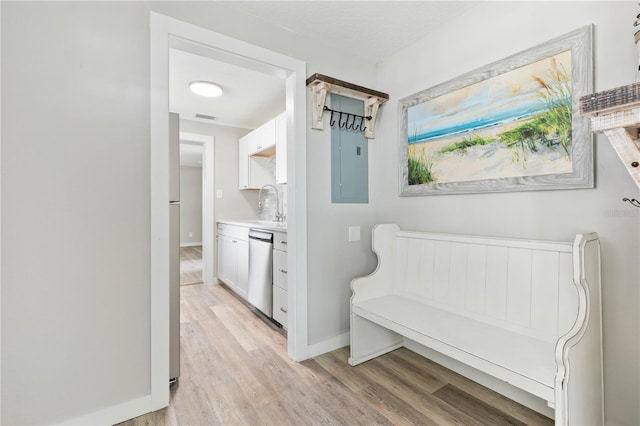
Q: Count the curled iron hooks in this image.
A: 5